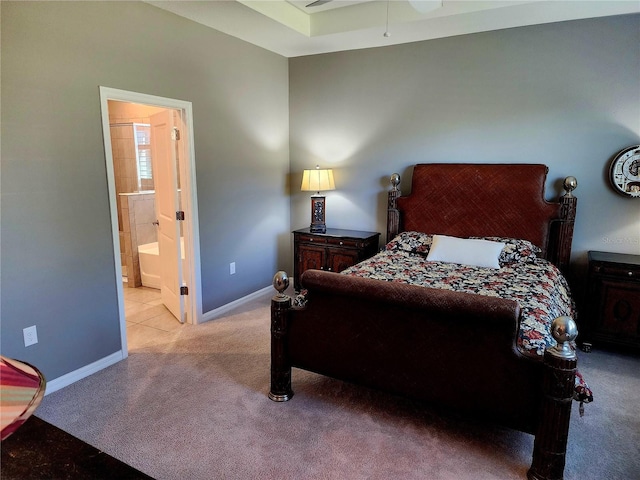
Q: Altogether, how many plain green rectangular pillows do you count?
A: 0